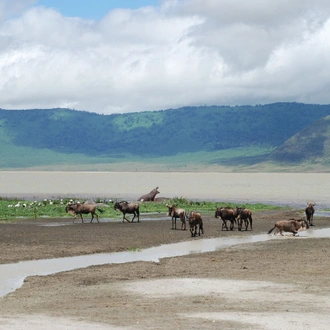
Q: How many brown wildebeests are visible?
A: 8